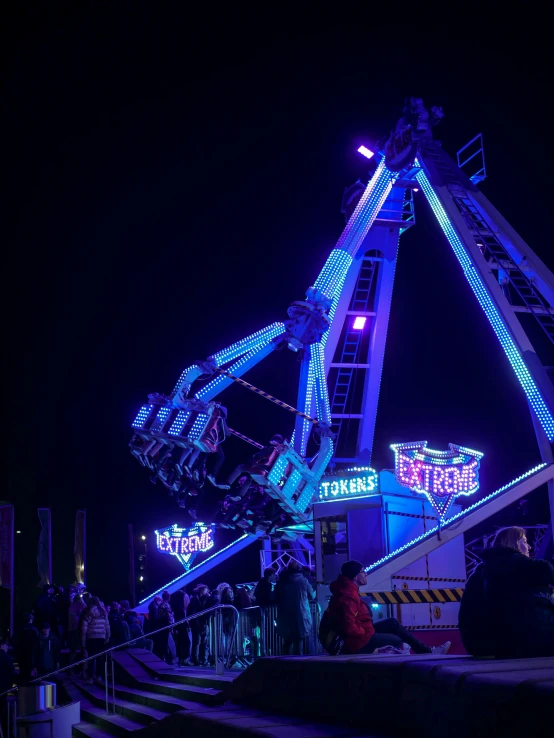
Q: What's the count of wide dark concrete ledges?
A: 2